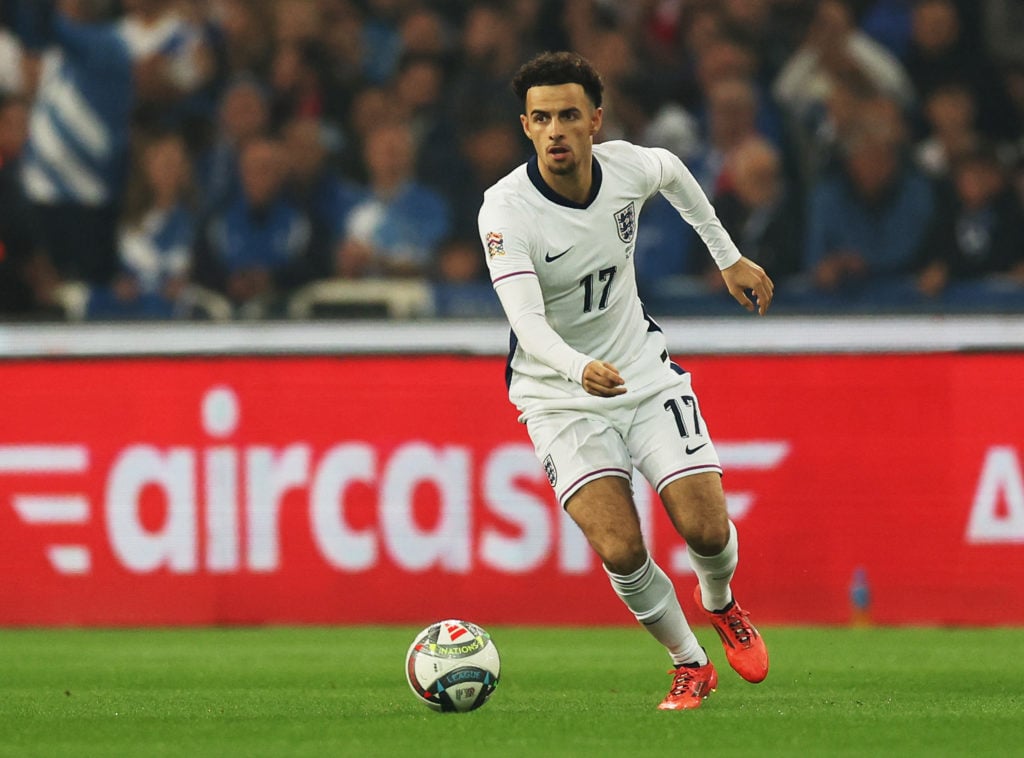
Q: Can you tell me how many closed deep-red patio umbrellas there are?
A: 0